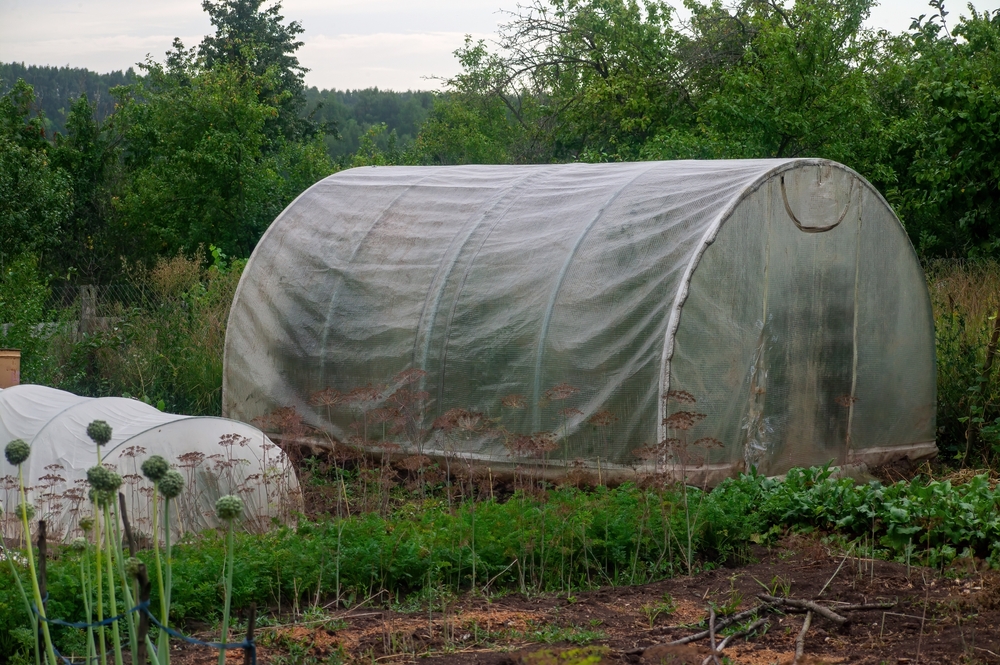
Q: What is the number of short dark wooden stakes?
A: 4